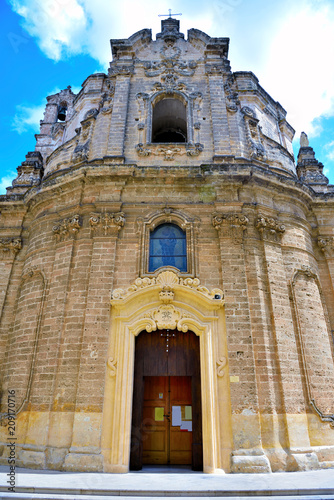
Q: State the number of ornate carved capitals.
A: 6